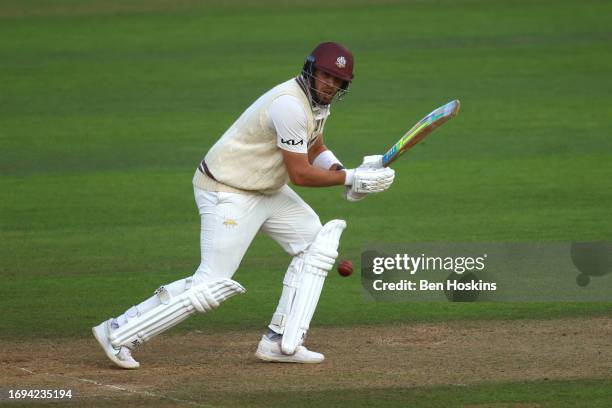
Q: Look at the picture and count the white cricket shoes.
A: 2